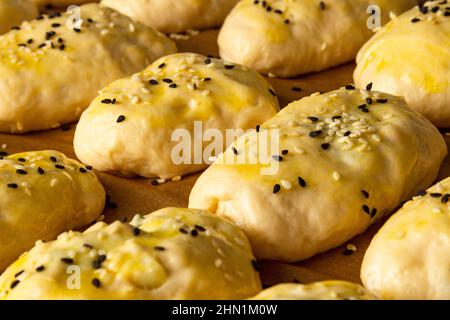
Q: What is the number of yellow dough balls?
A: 11